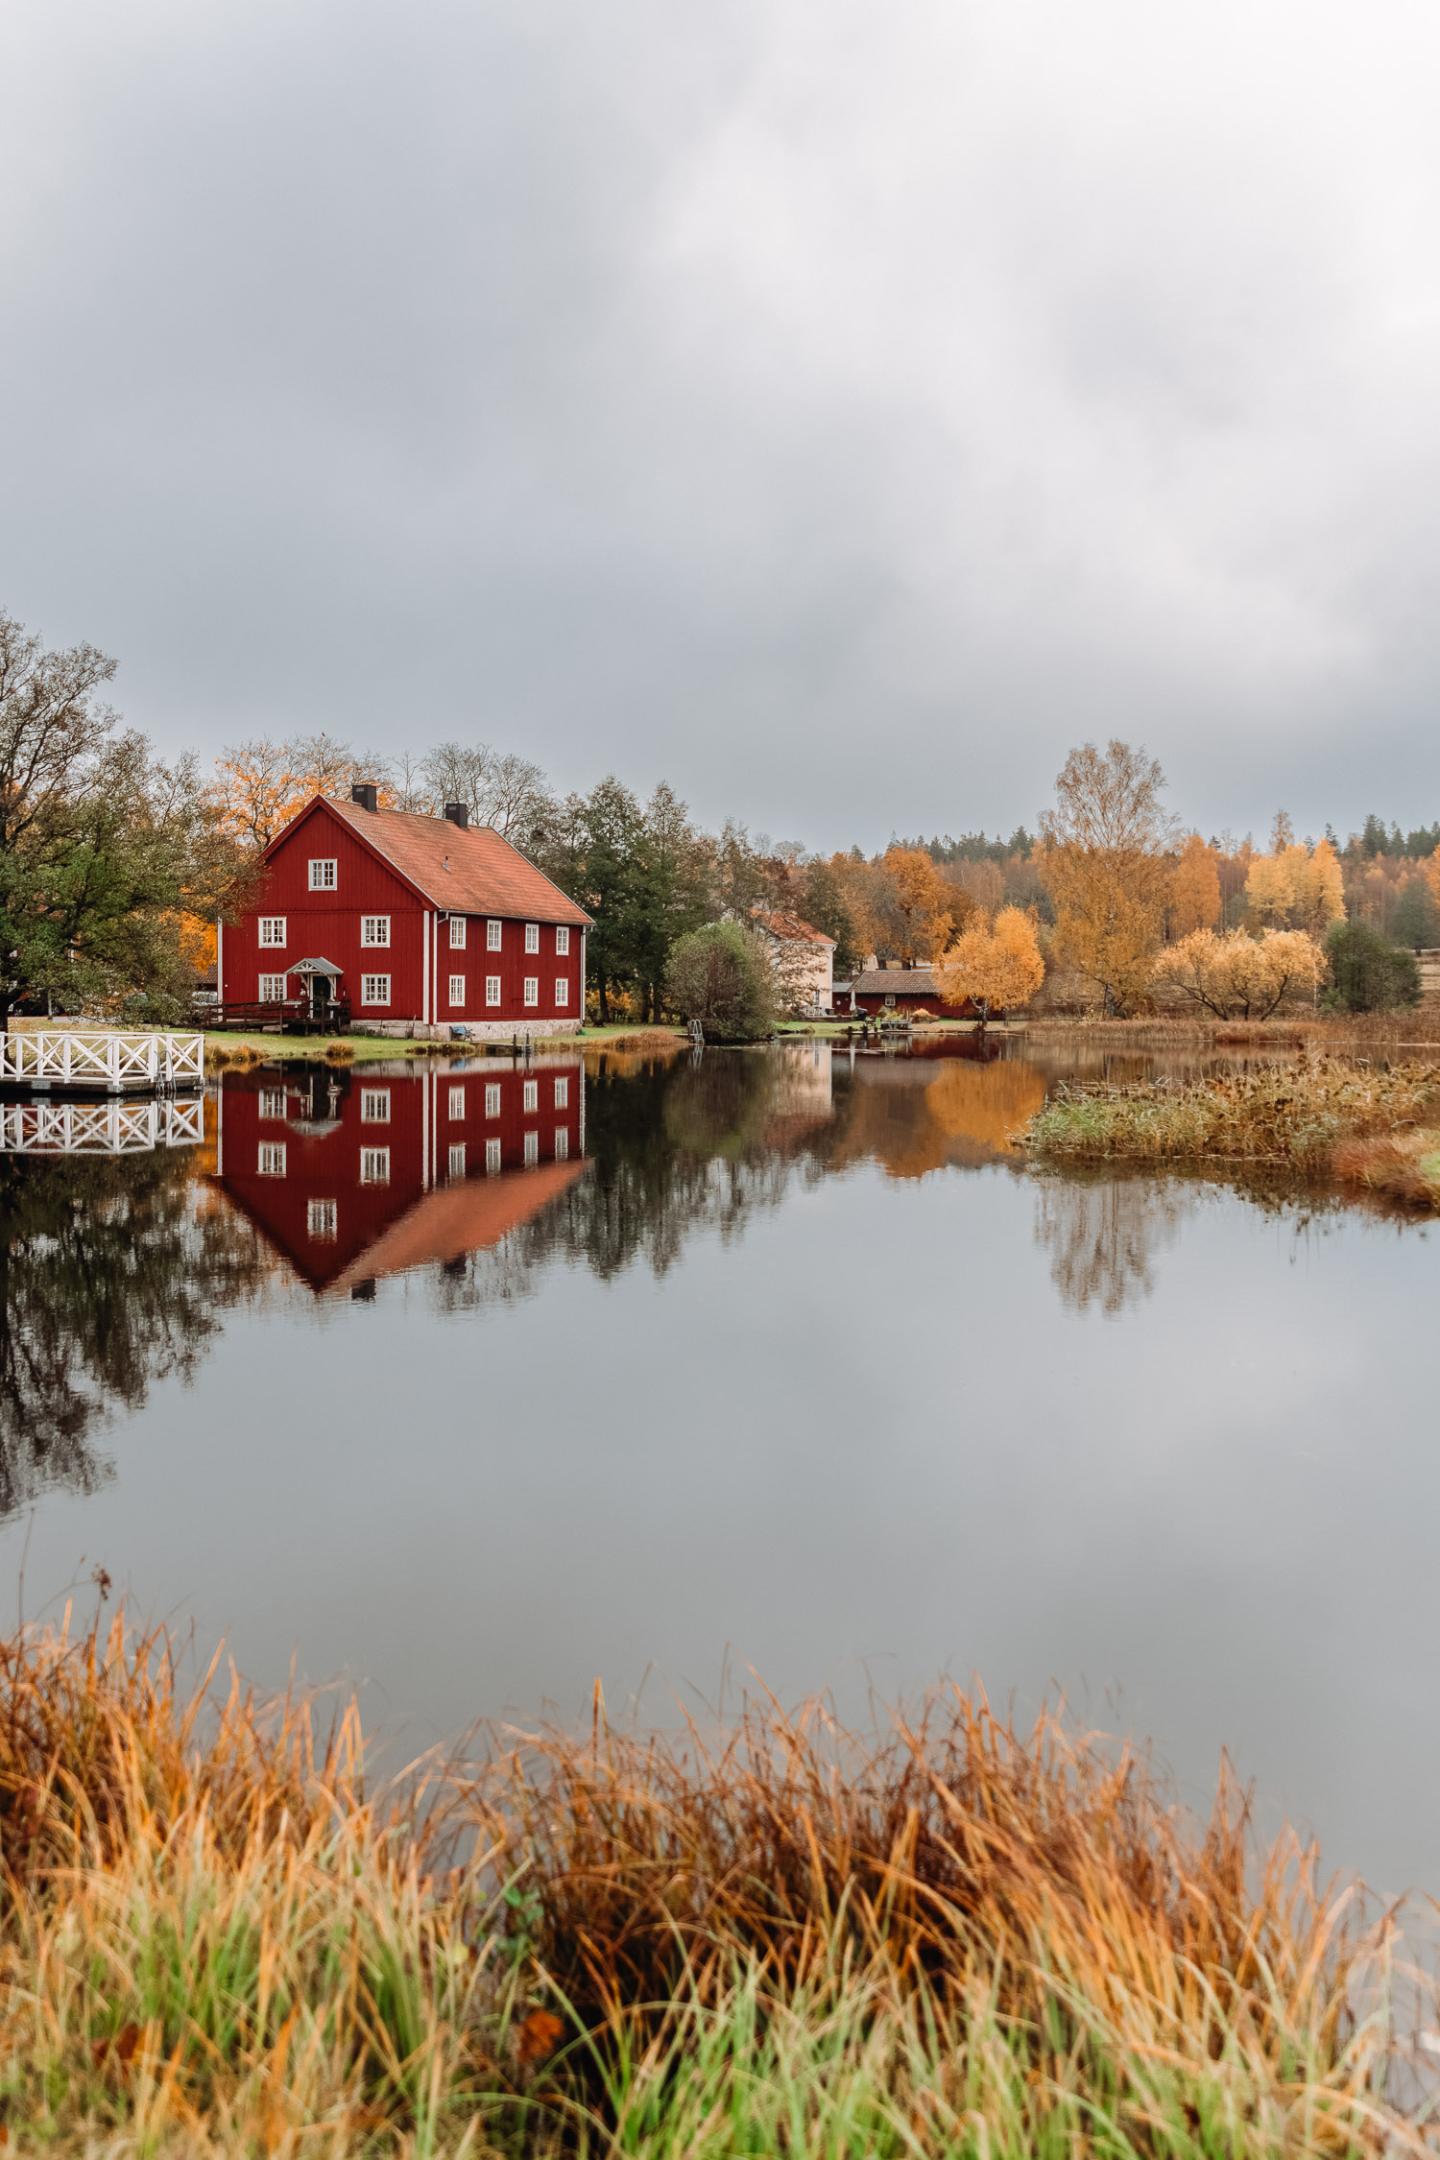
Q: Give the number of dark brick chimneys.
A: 2